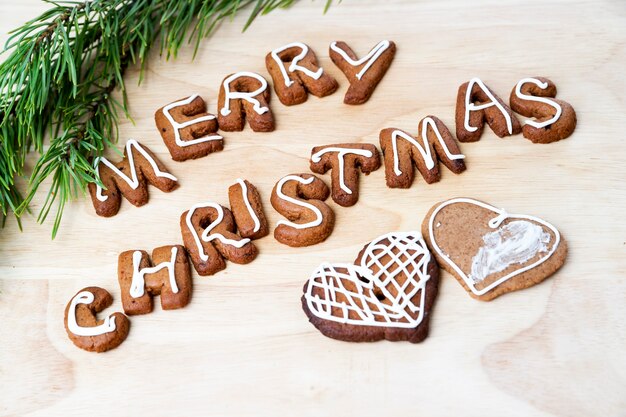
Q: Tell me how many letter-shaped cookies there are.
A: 14